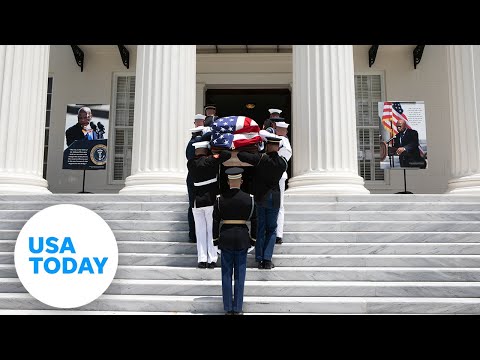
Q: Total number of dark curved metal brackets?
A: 4